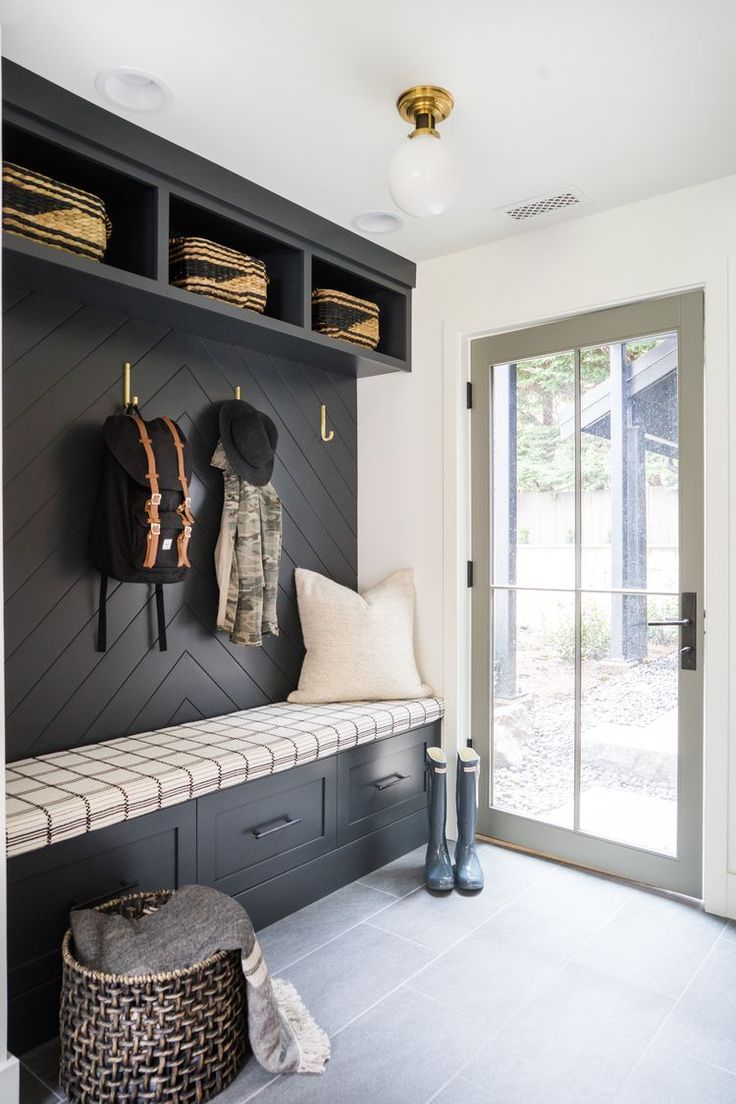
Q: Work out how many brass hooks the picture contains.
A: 3